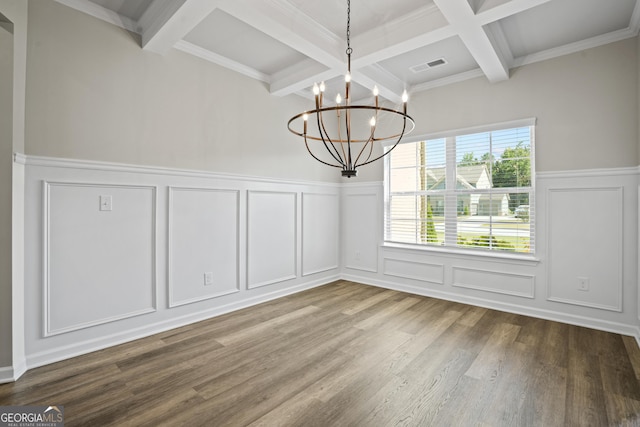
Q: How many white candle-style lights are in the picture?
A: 8